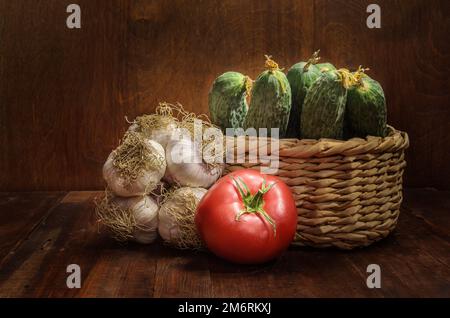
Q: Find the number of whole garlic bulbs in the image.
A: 5